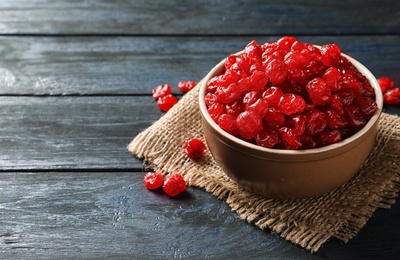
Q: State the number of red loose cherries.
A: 8